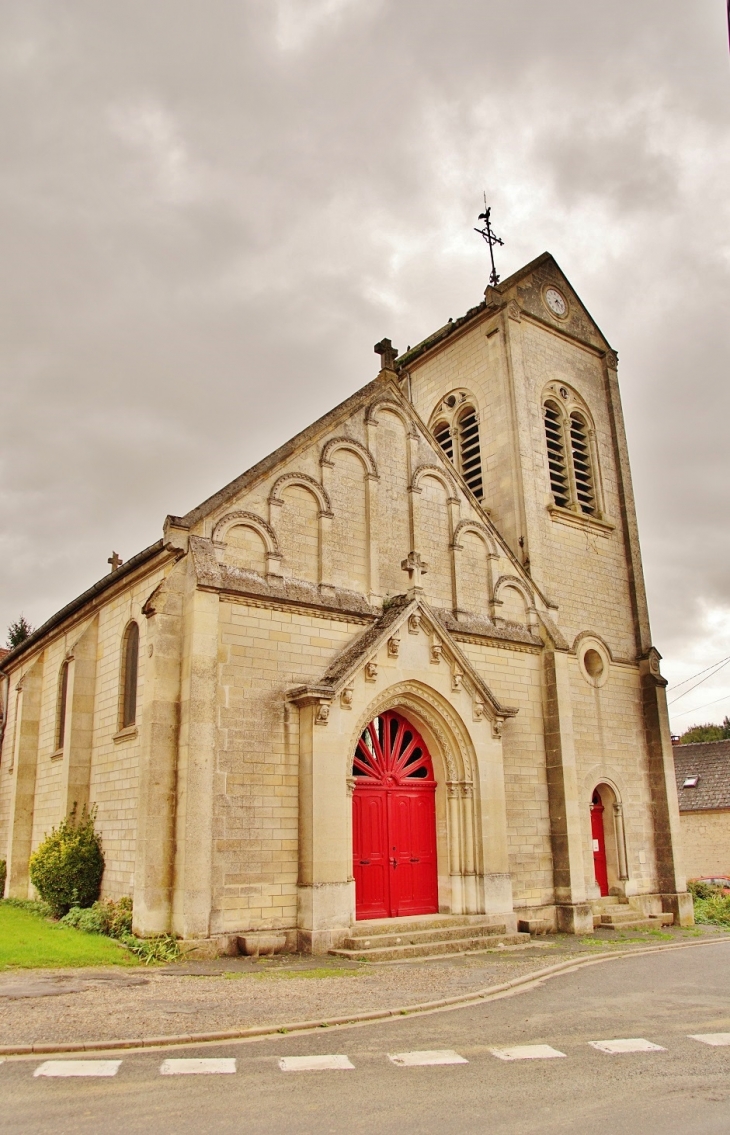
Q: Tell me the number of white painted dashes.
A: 7